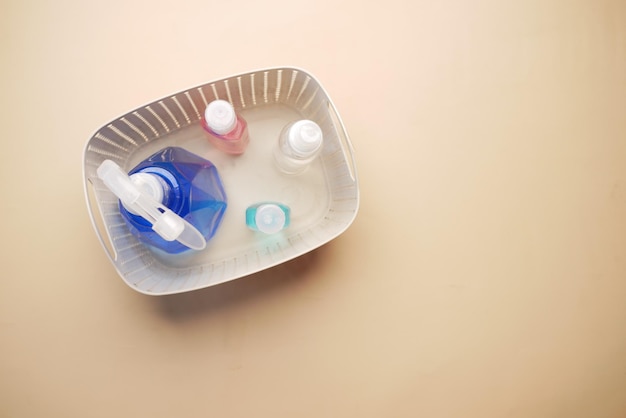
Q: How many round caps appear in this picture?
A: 3